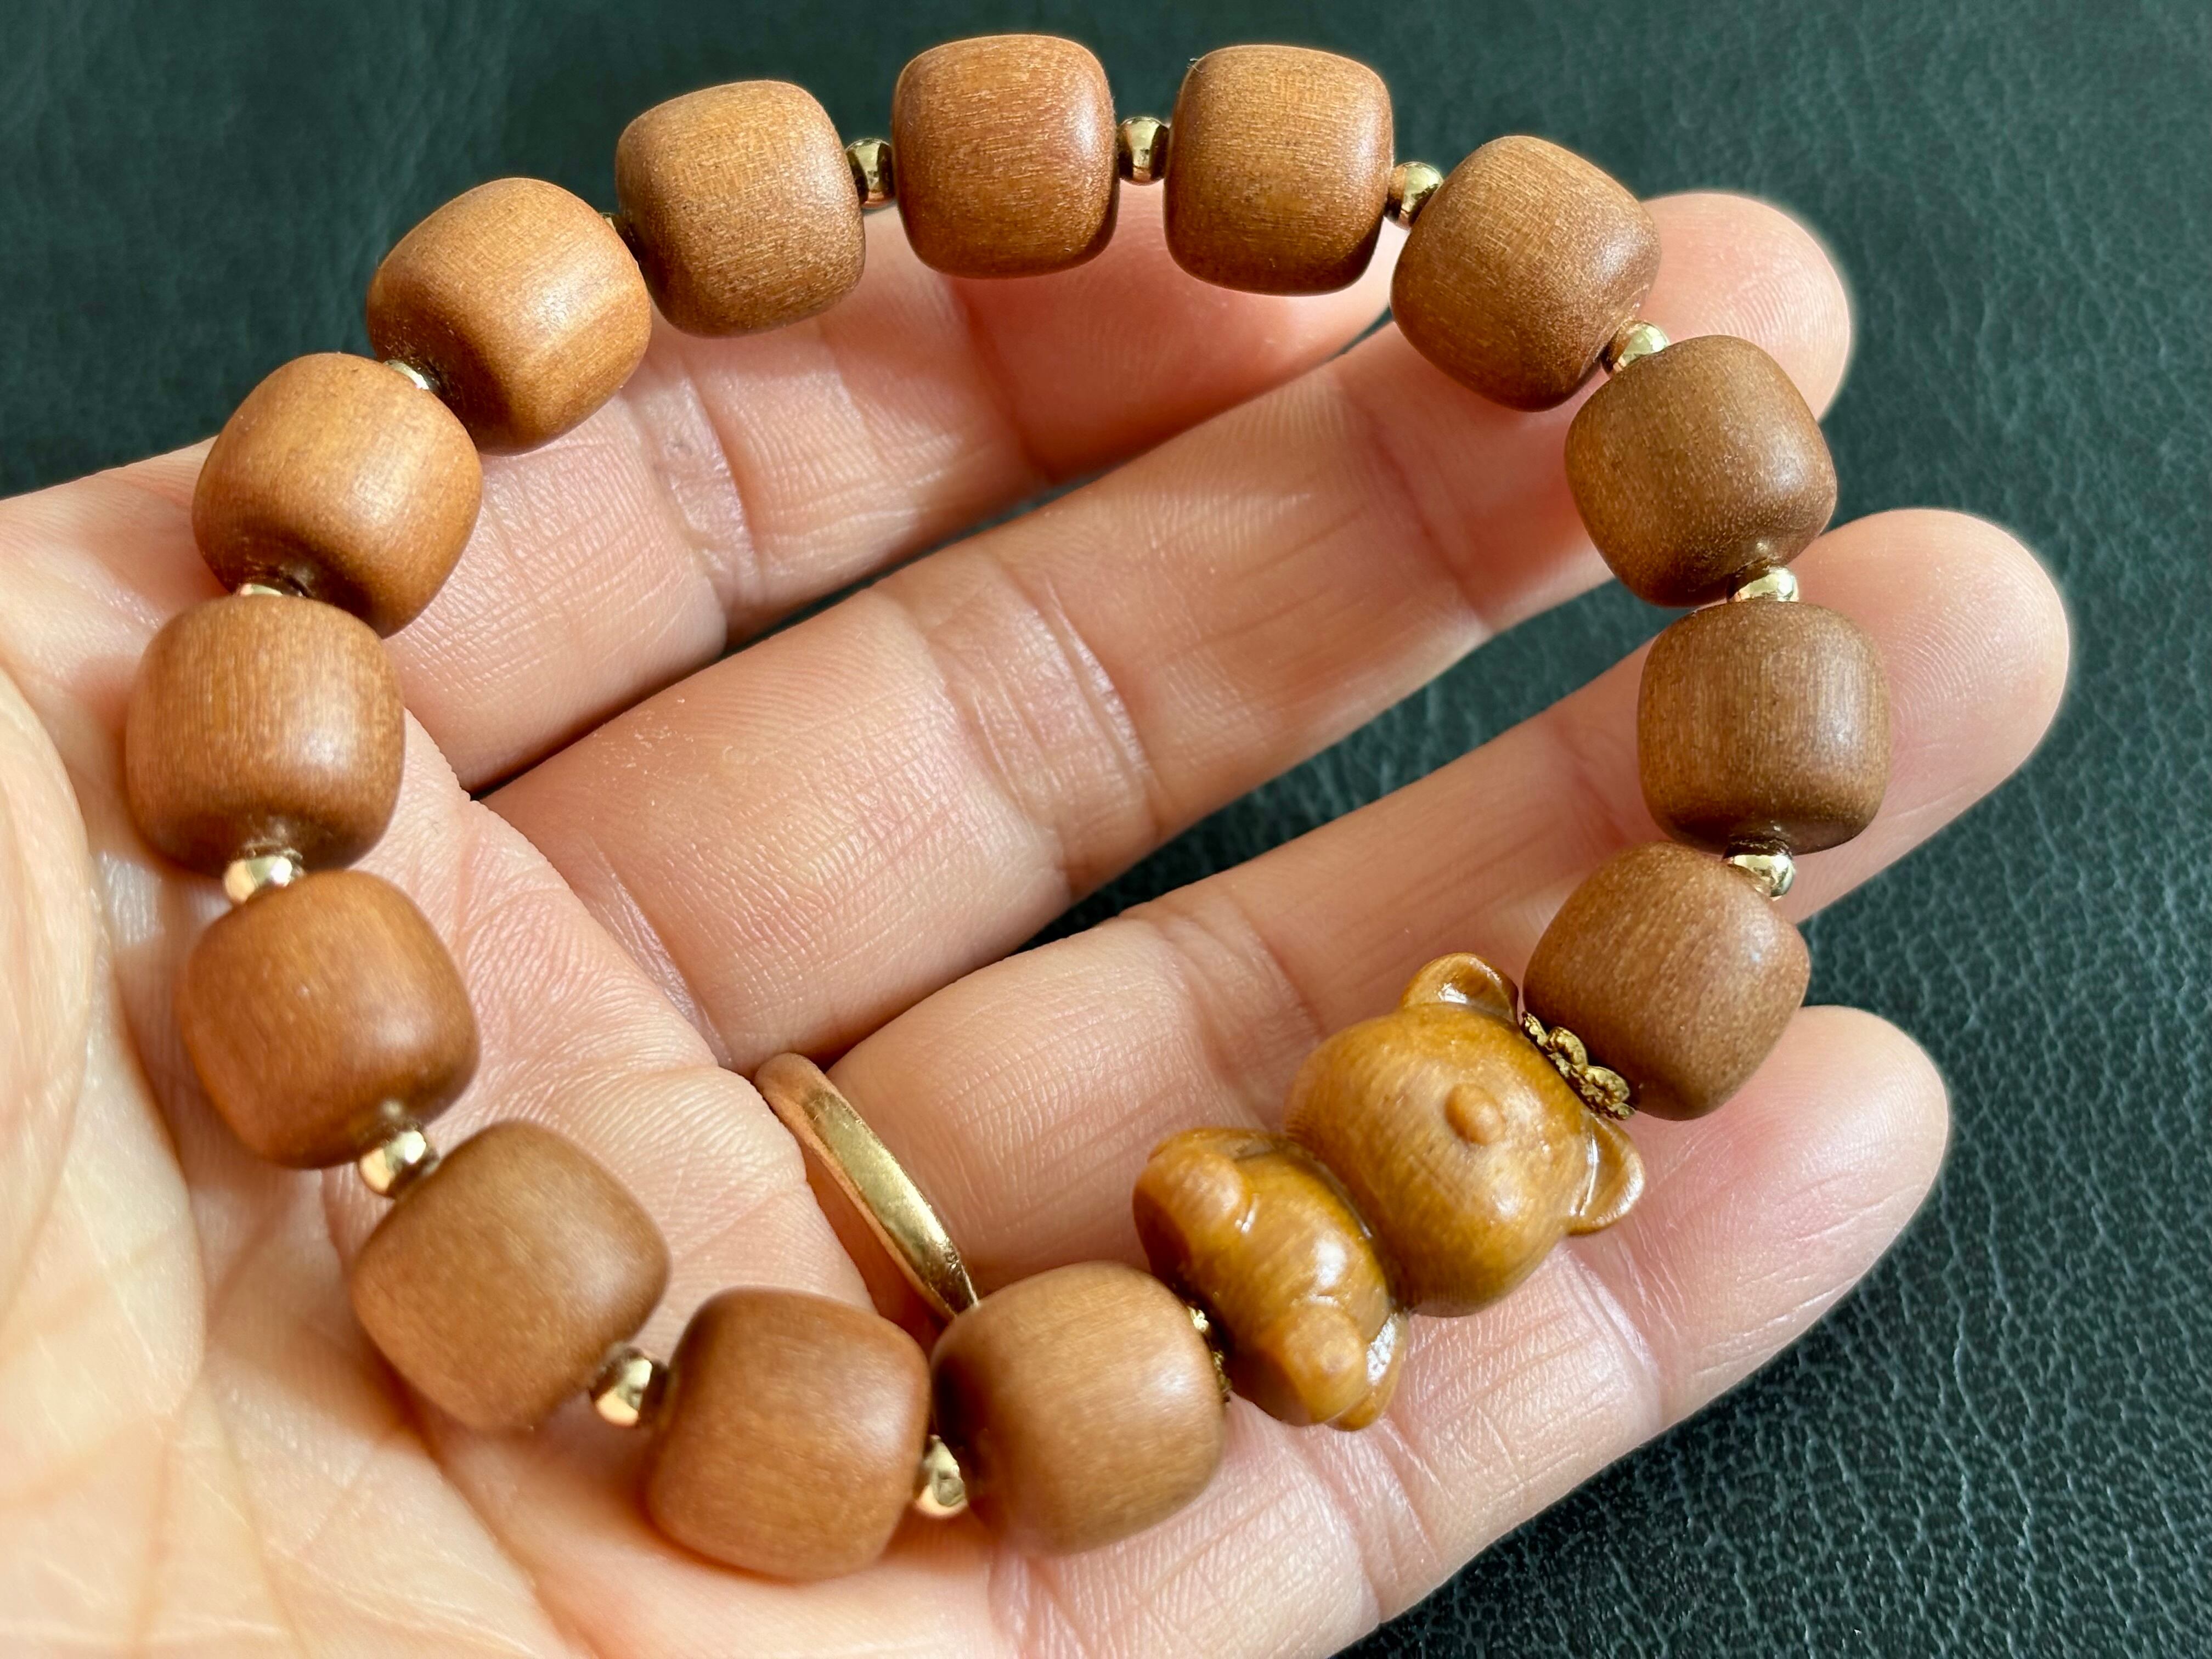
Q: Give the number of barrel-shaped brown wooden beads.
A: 14